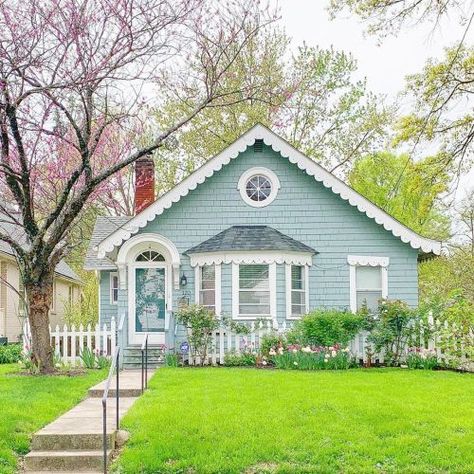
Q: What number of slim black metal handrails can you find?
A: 2